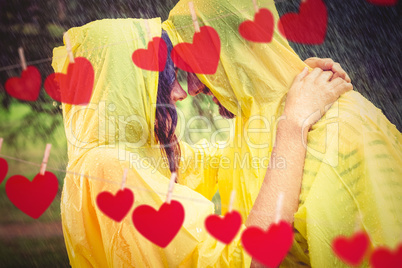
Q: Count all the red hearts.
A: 15